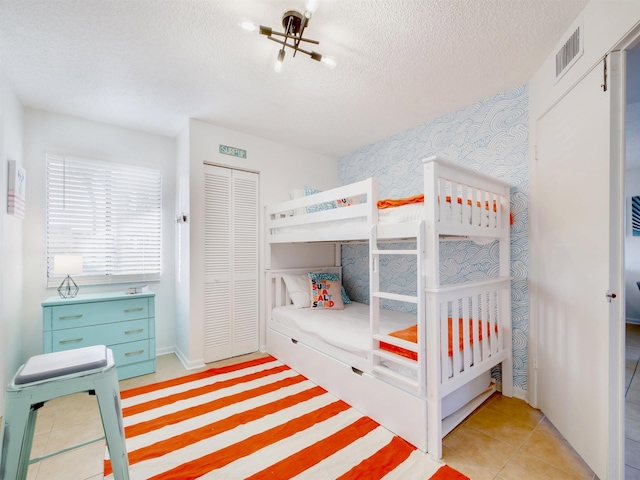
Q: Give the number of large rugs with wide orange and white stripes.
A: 1